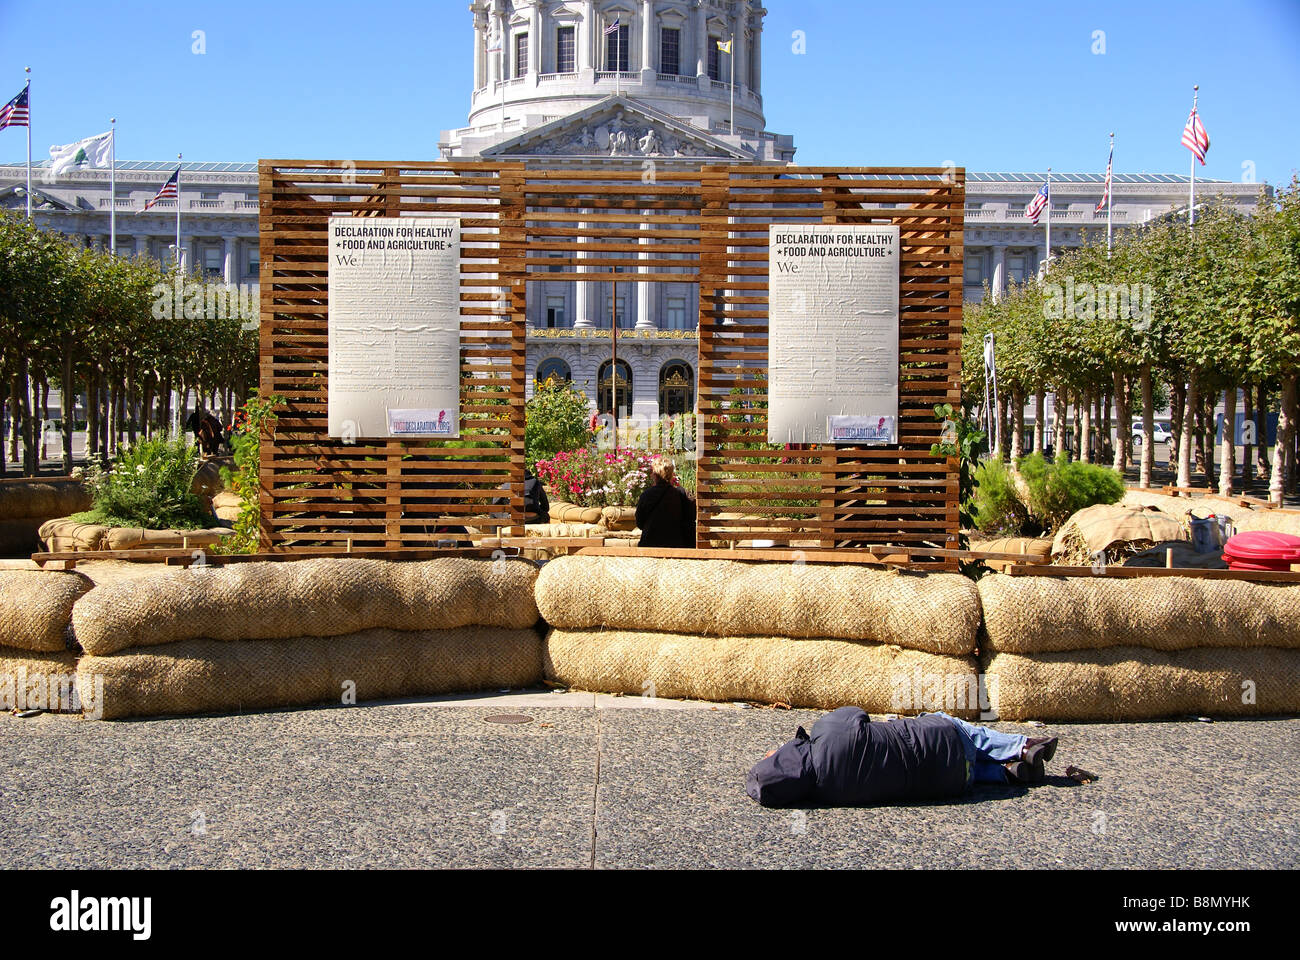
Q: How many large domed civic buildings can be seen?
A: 1